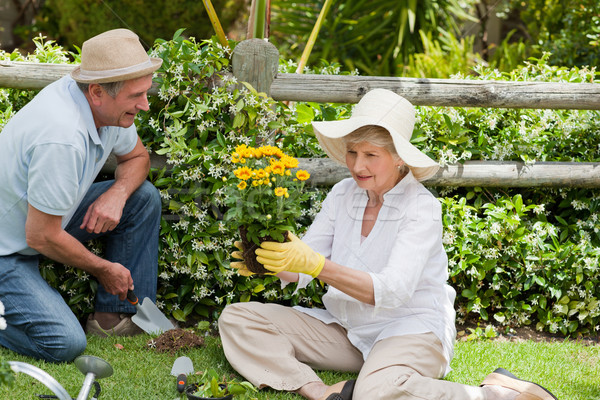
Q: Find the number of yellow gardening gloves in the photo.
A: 2